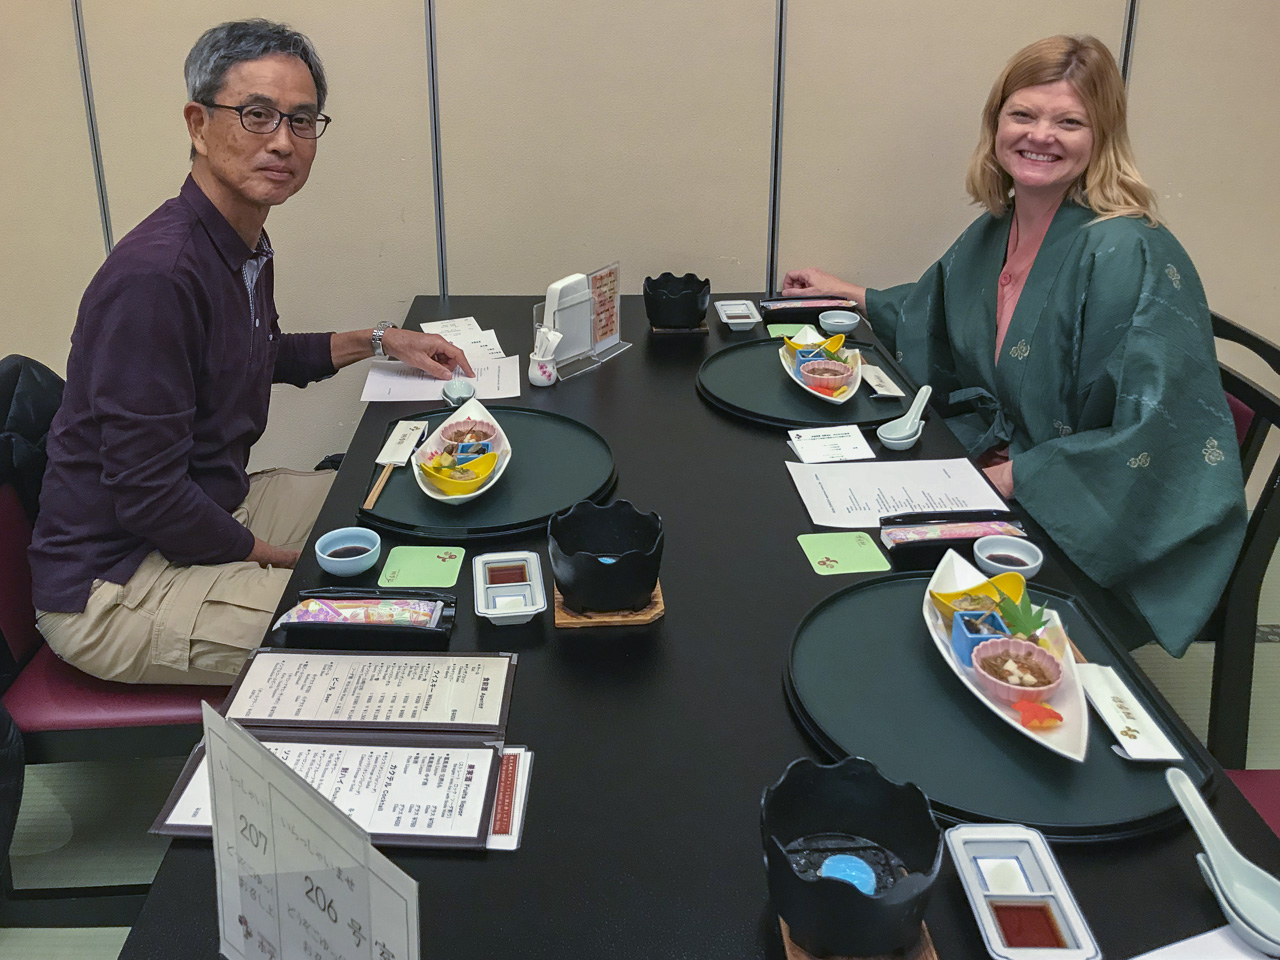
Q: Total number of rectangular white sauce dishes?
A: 3